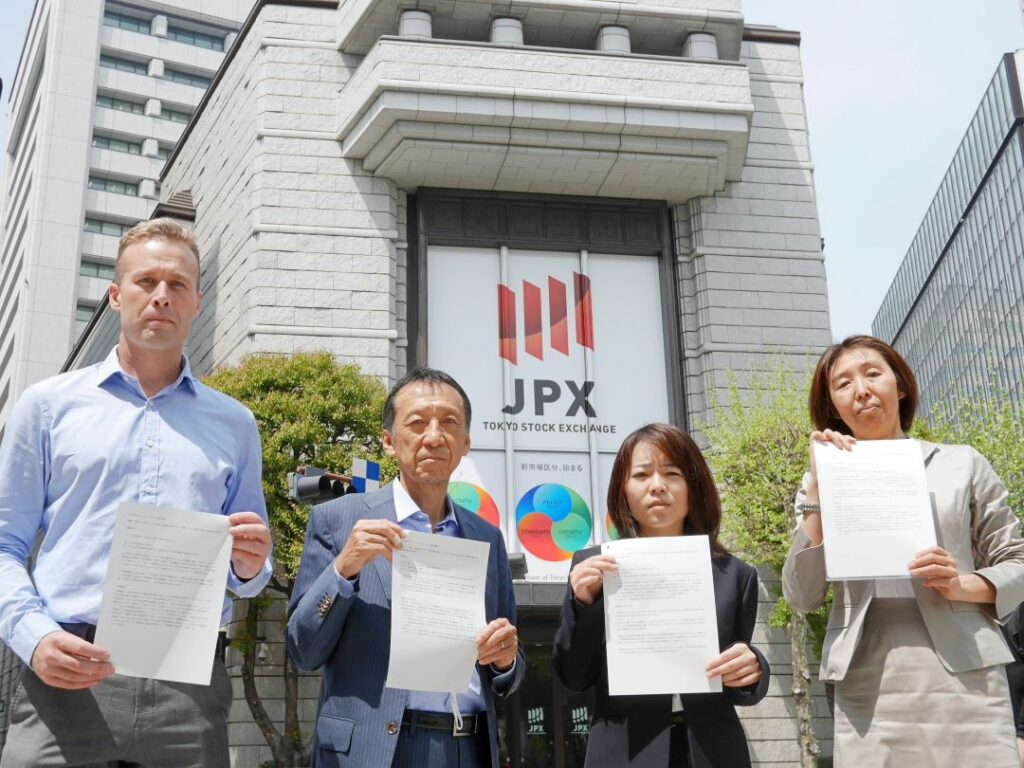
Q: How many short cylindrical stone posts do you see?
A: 4